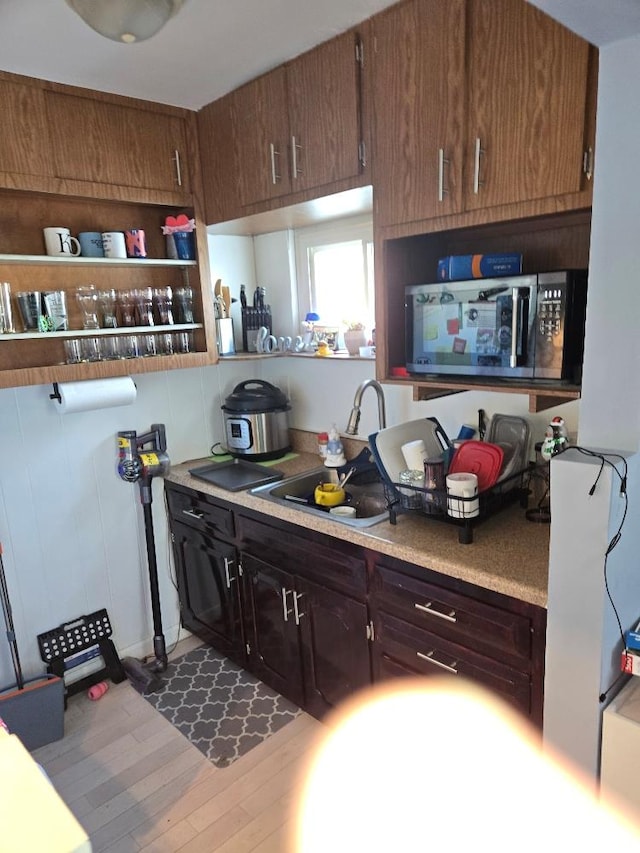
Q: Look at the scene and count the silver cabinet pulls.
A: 11